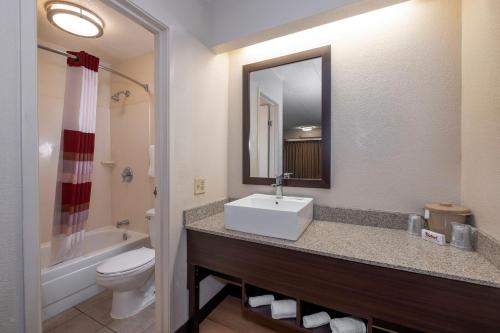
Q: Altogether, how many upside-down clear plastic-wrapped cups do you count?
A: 2